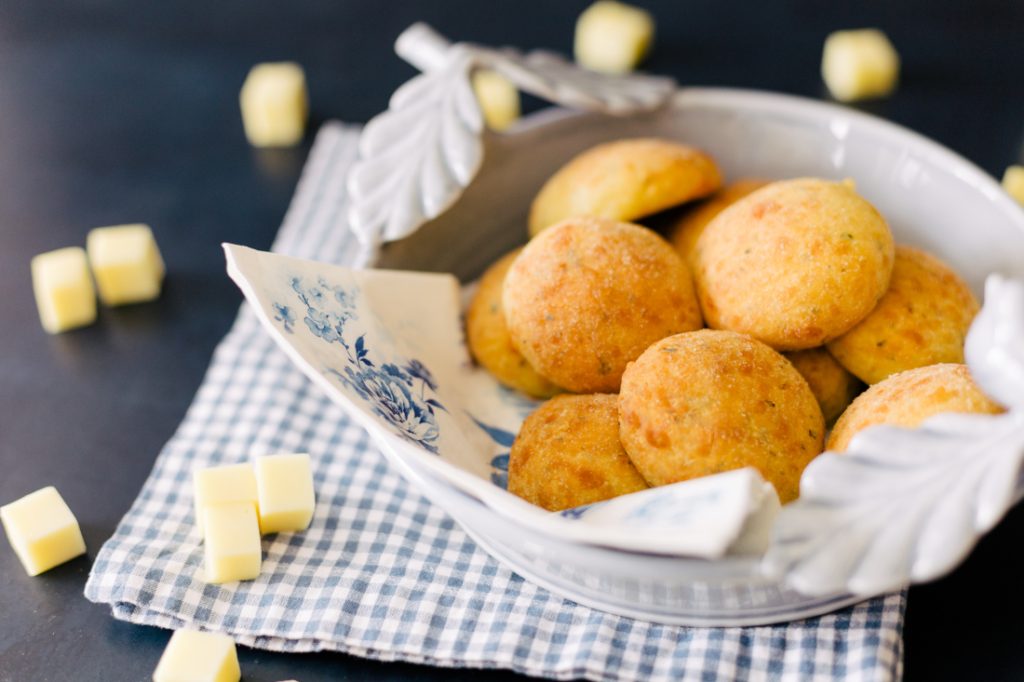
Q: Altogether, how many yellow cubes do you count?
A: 12